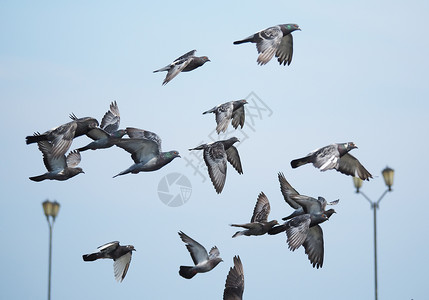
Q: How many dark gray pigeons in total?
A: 15